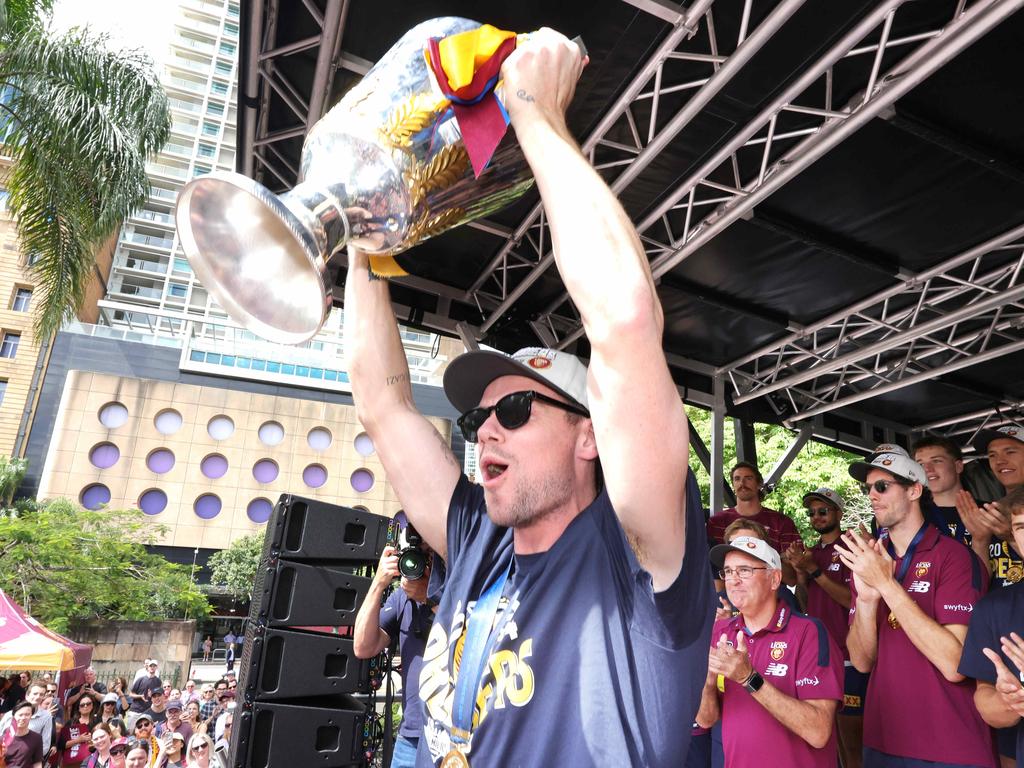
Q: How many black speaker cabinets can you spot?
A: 4